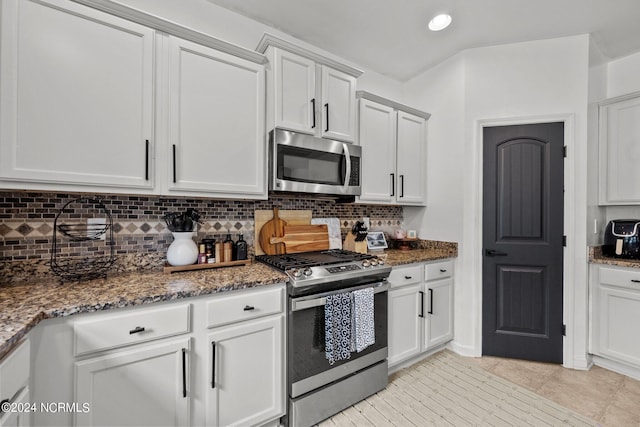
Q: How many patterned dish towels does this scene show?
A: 2